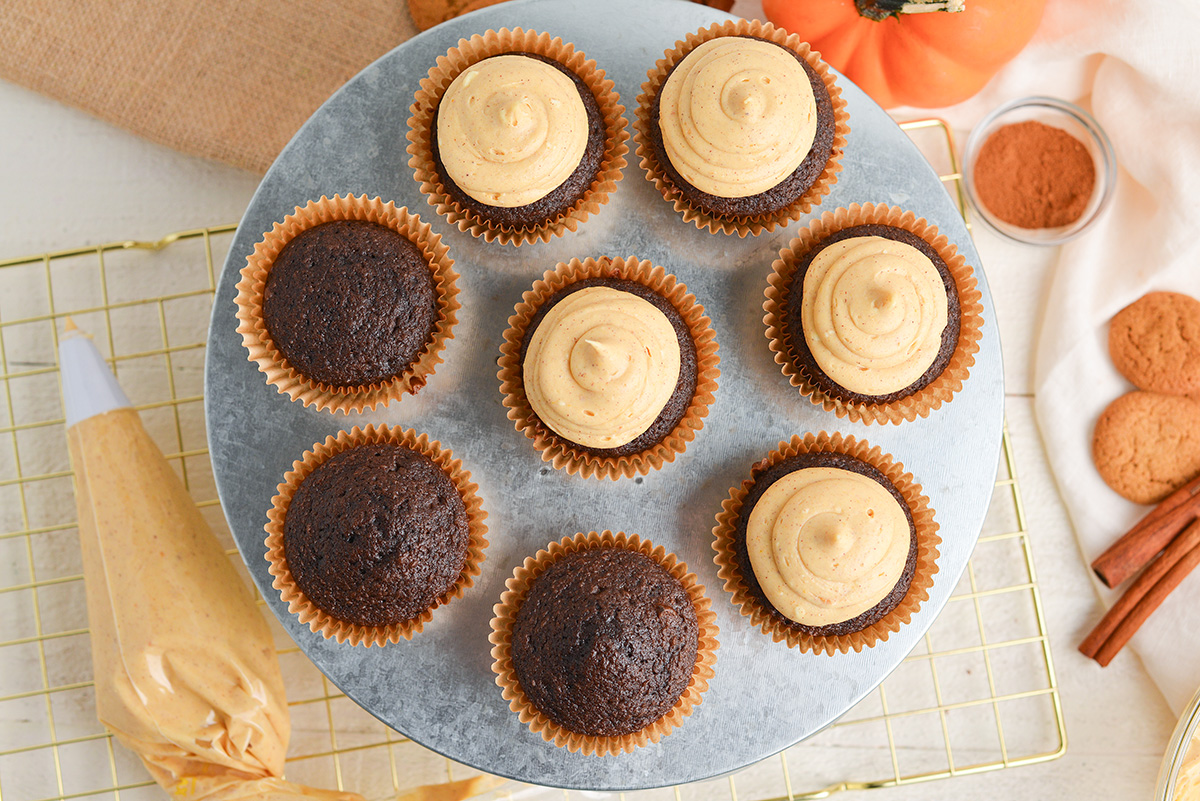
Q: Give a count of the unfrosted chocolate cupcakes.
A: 3